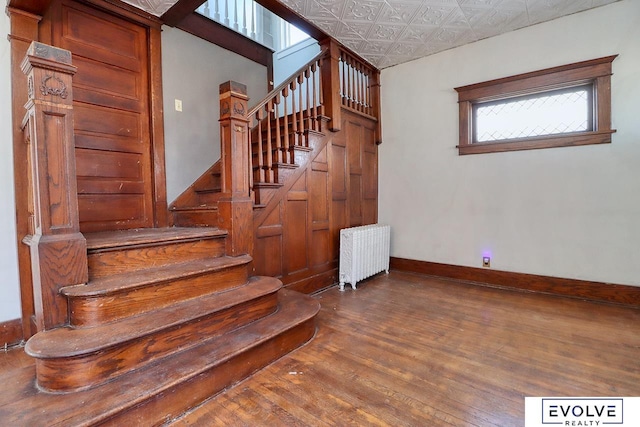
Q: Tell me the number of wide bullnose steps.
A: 3